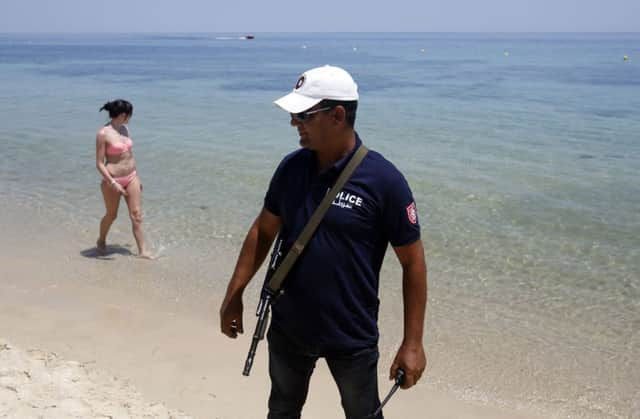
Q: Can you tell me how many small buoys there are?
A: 5